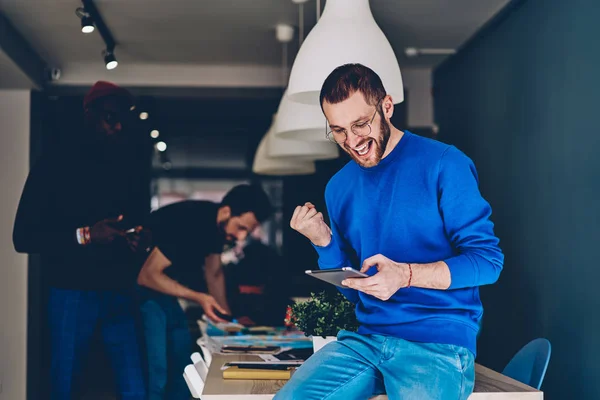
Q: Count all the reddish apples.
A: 0